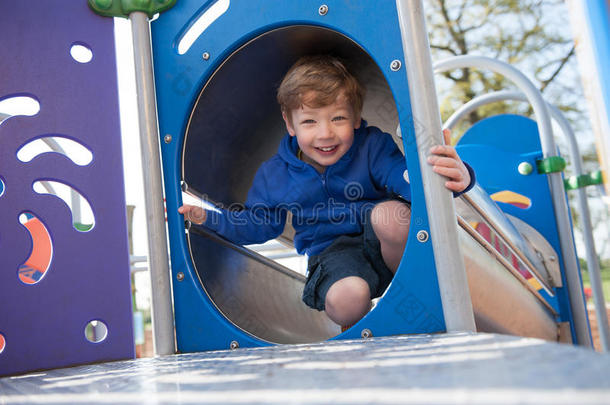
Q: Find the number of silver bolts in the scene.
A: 8